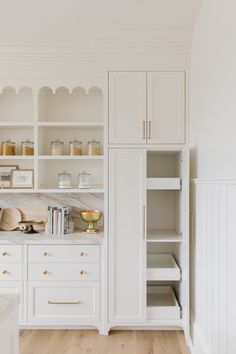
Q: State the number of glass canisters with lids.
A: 7